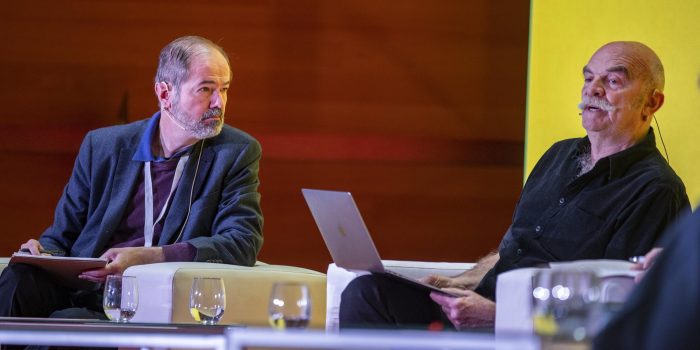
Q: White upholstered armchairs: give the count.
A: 2